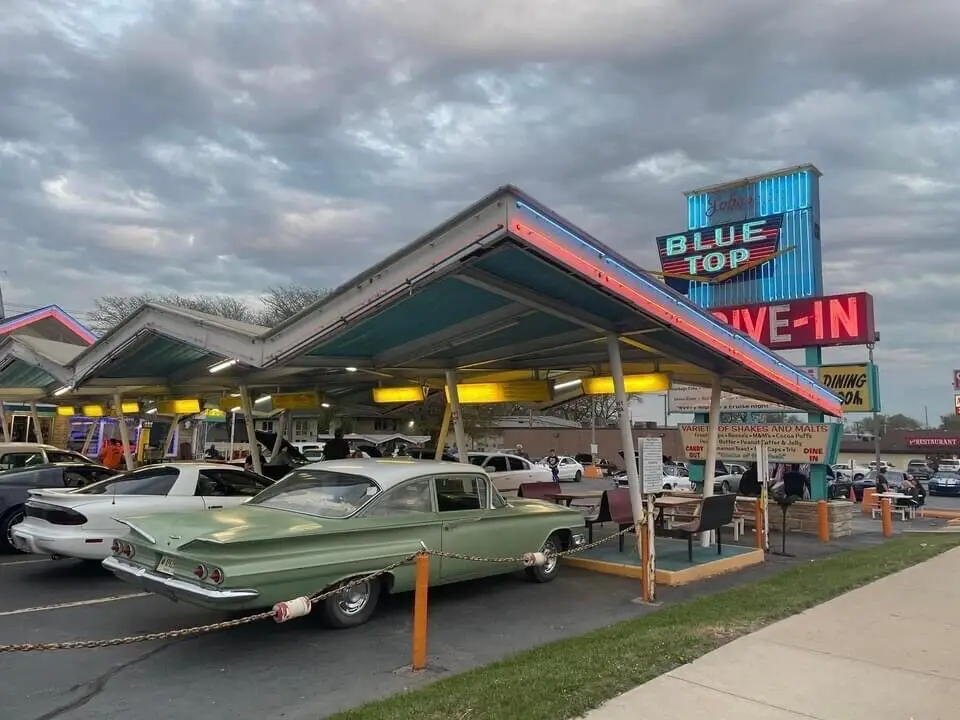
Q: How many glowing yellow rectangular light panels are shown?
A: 7